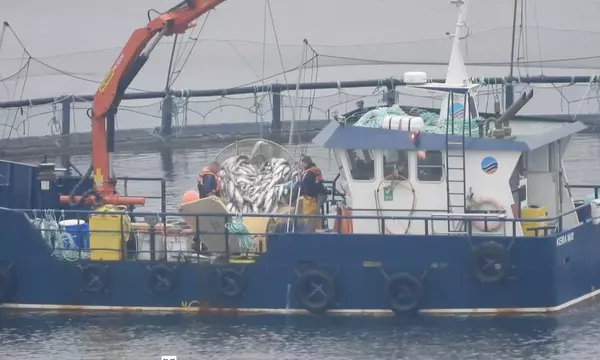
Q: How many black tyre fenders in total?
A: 7